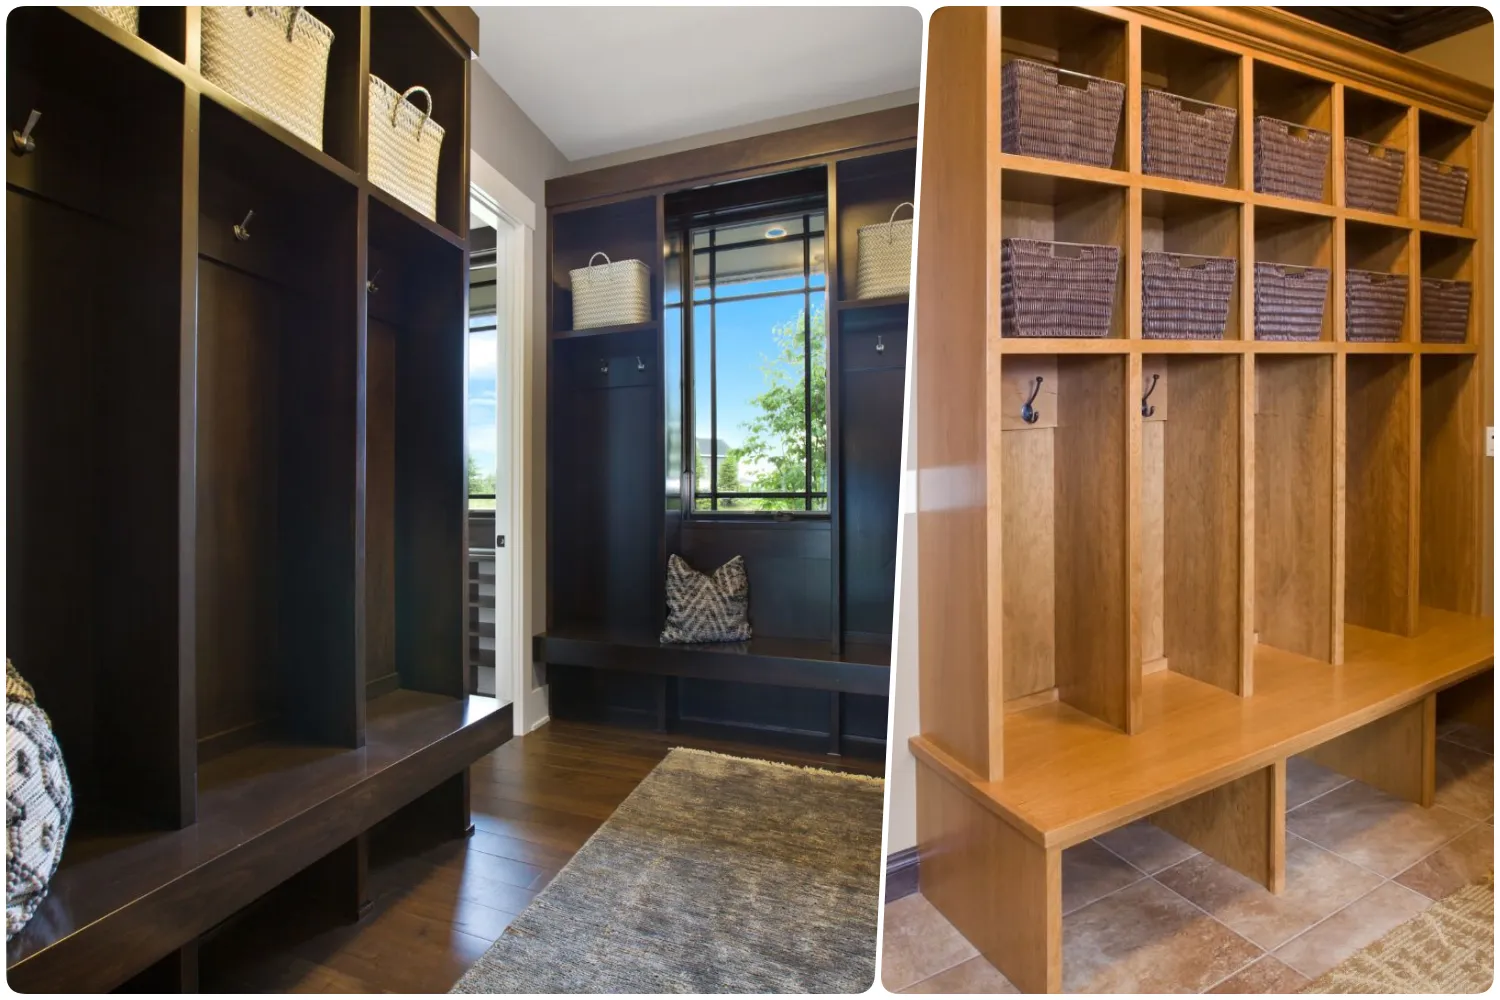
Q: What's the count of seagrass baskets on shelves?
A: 5